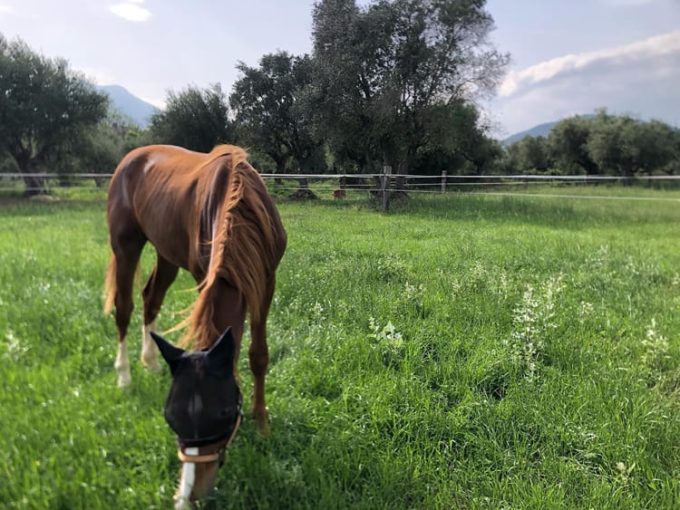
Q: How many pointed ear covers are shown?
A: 2